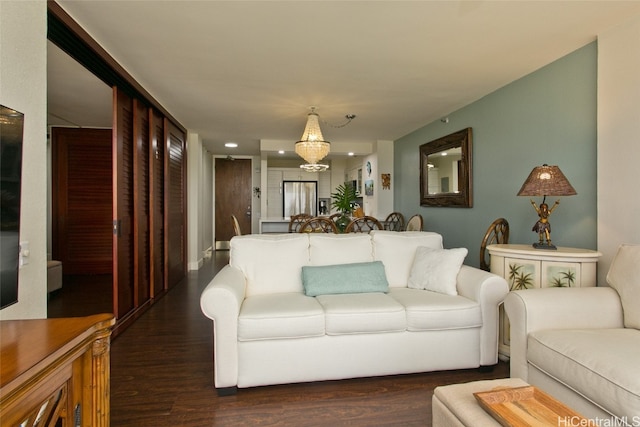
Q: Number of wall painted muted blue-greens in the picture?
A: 1